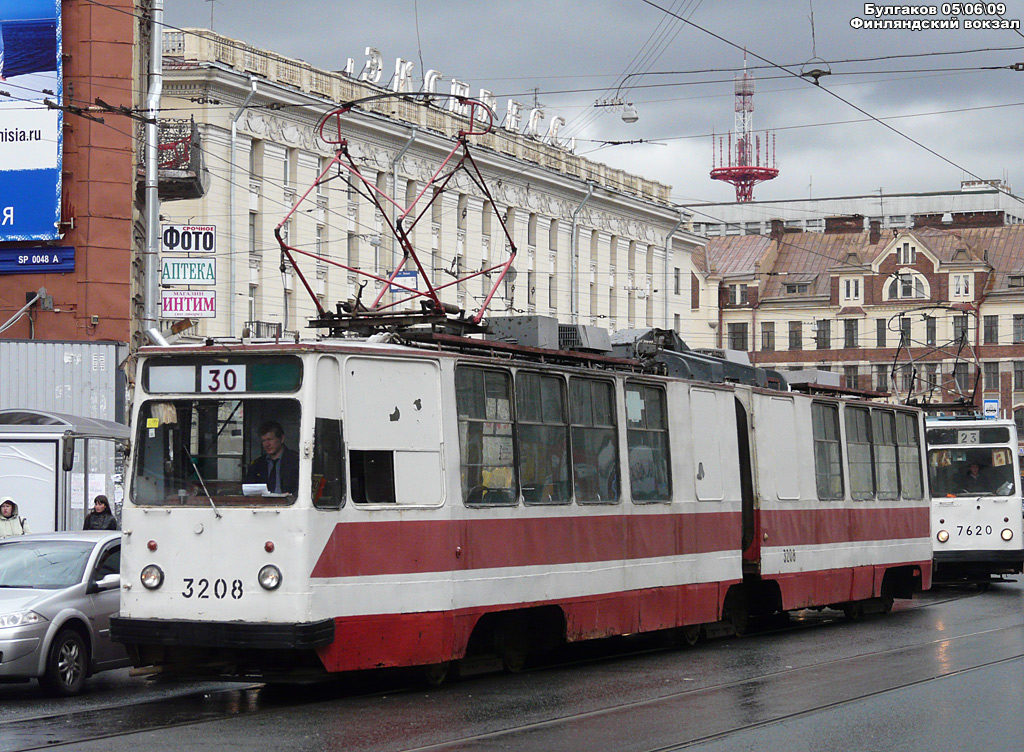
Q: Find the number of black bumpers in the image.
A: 2